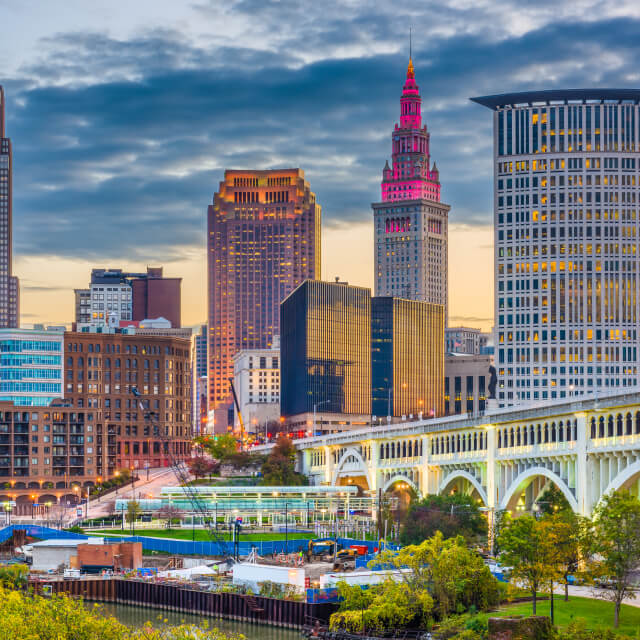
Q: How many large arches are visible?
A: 5